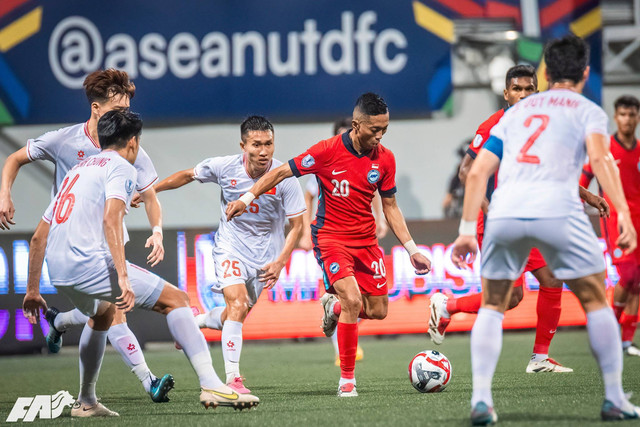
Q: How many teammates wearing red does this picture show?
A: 3